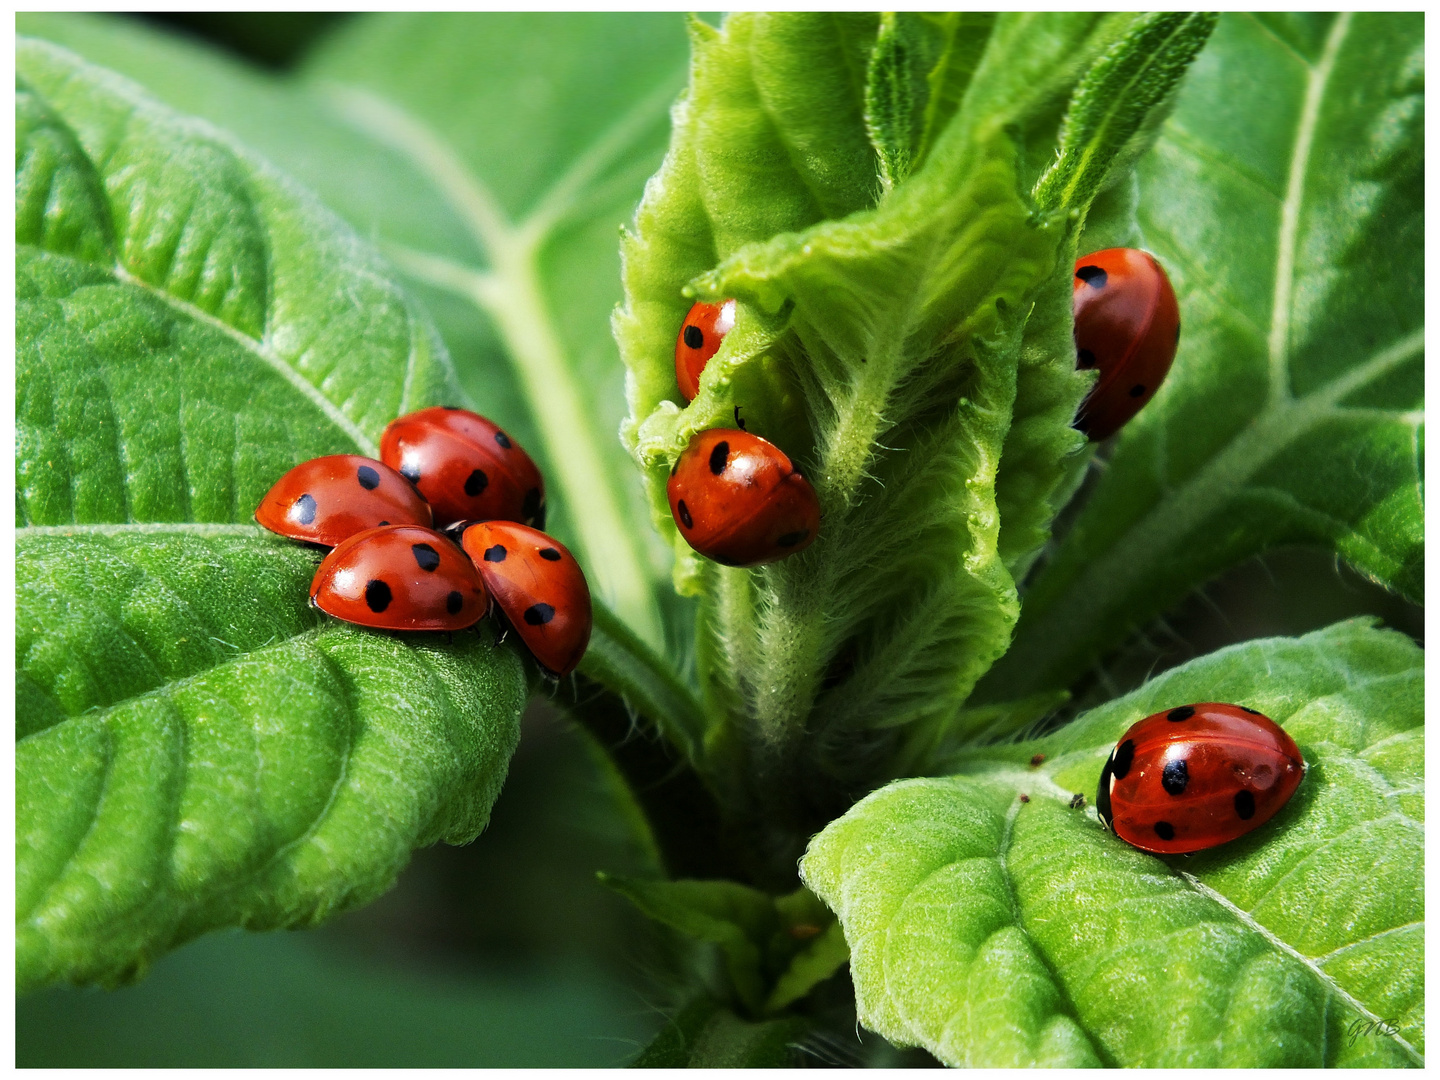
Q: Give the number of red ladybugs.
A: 8